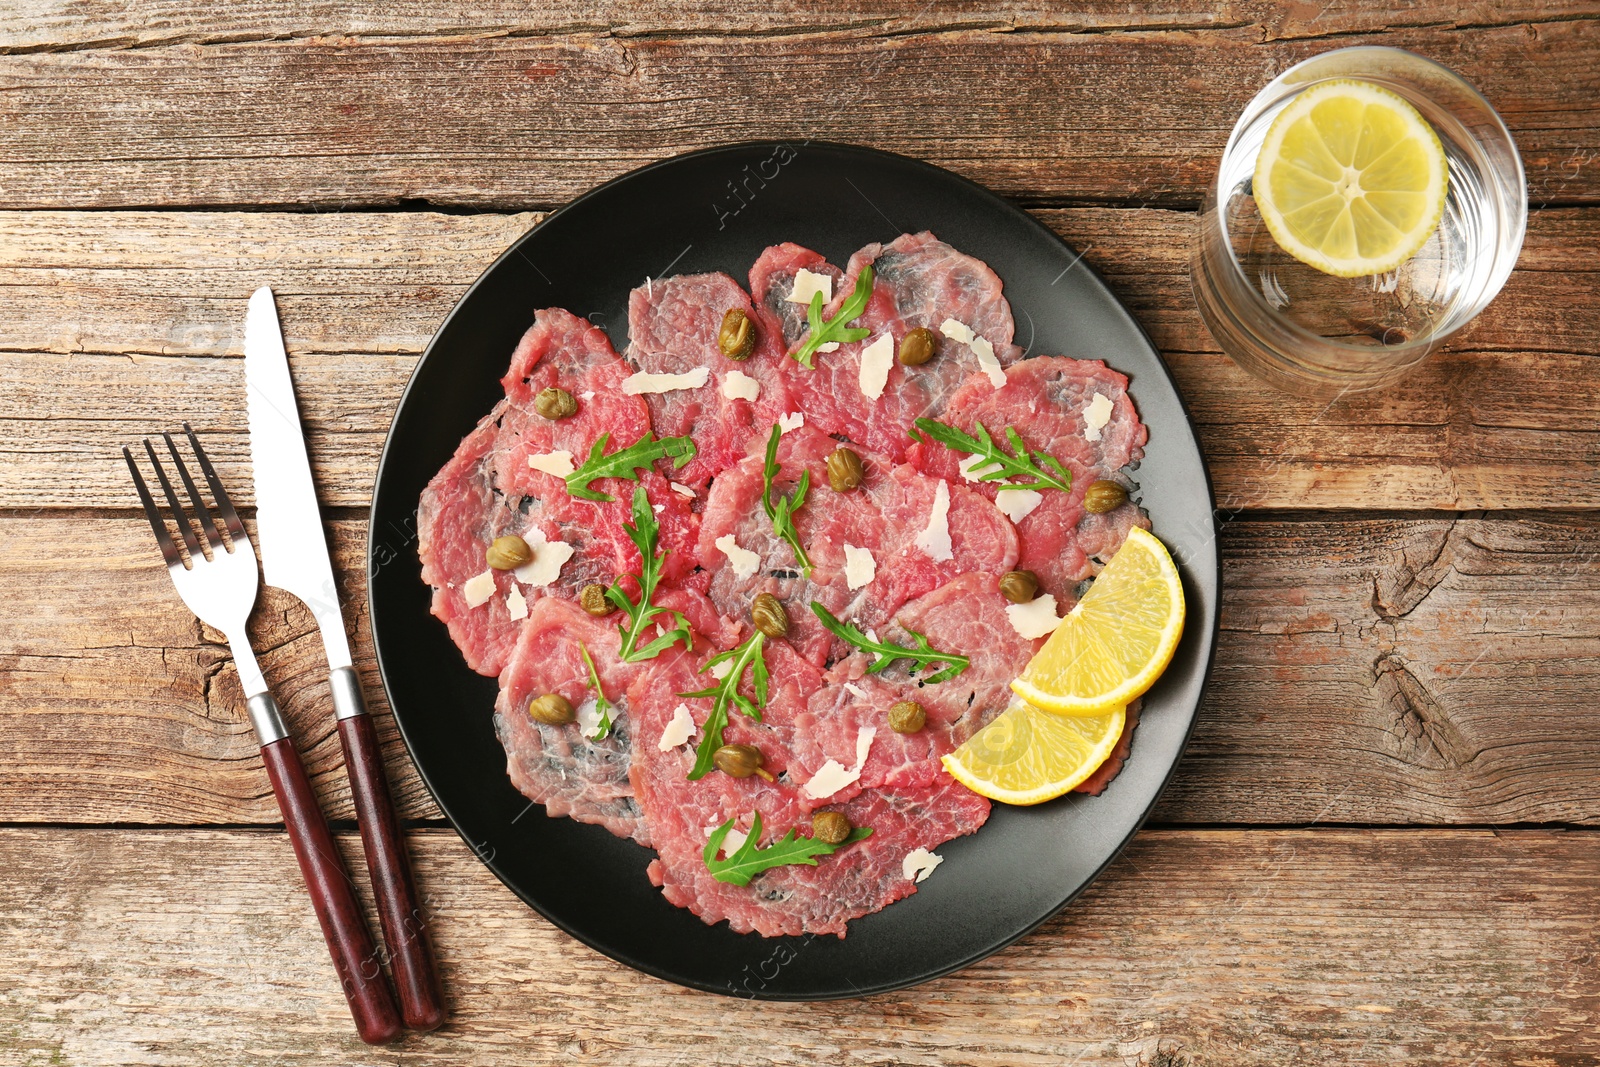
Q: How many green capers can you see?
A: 13